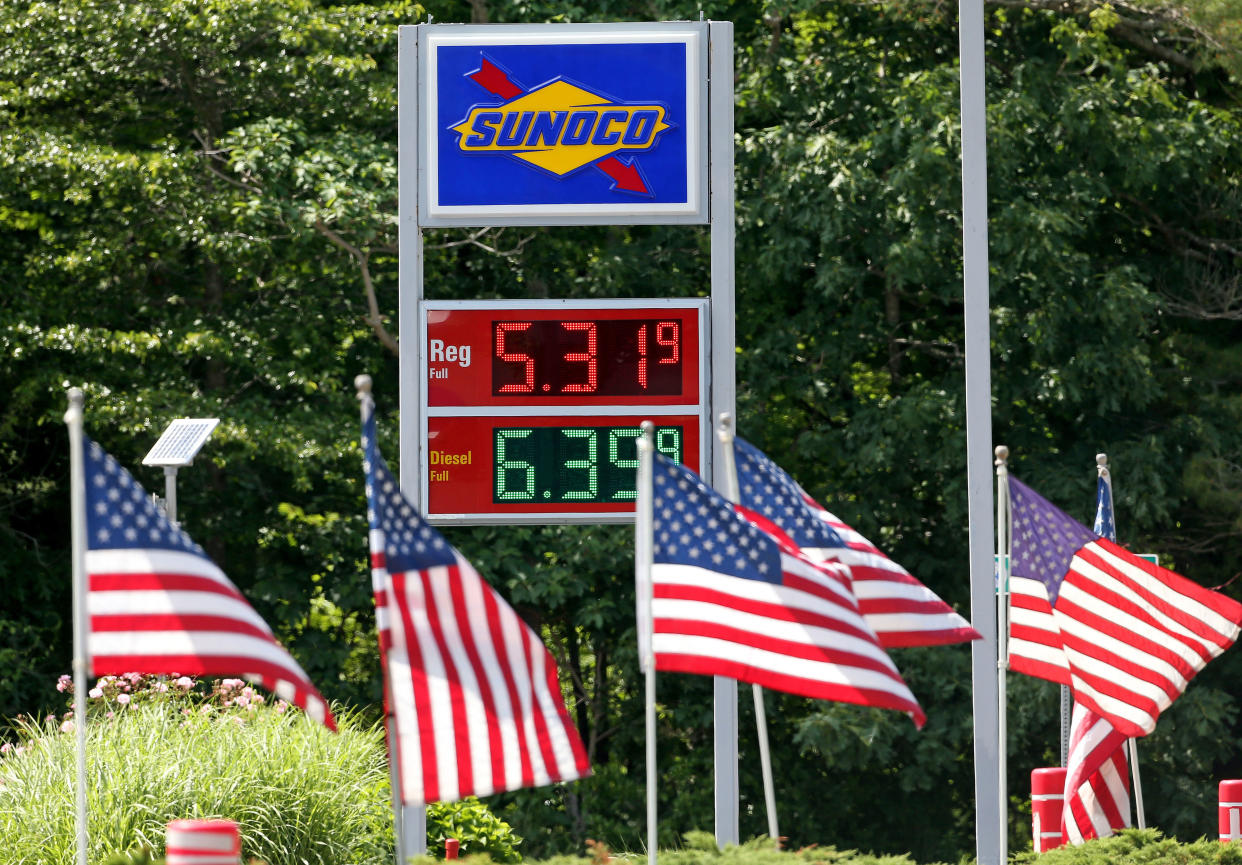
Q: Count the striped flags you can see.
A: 6